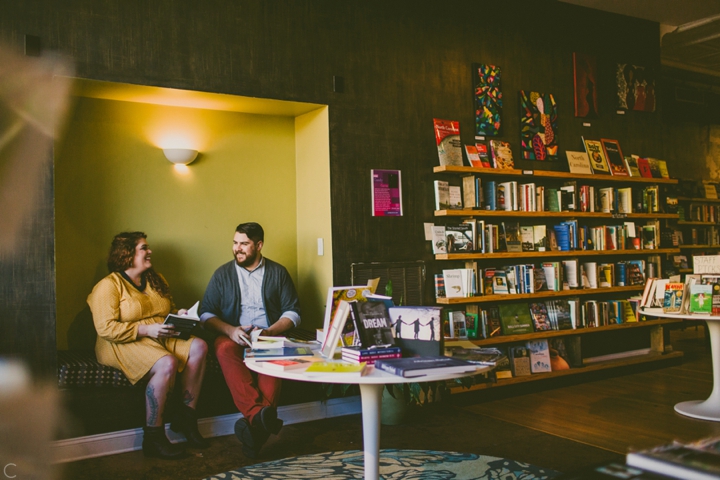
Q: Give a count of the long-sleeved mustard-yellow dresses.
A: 1